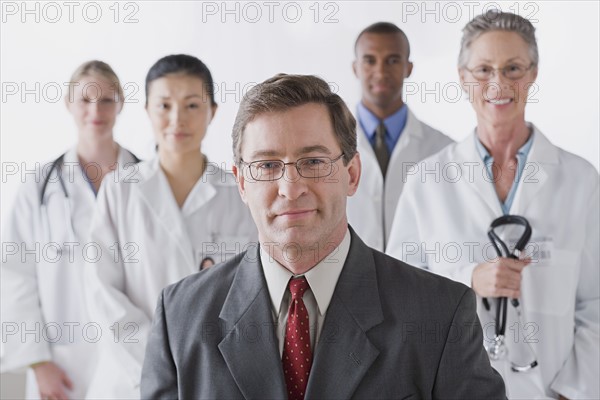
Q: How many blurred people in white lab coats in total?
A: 4